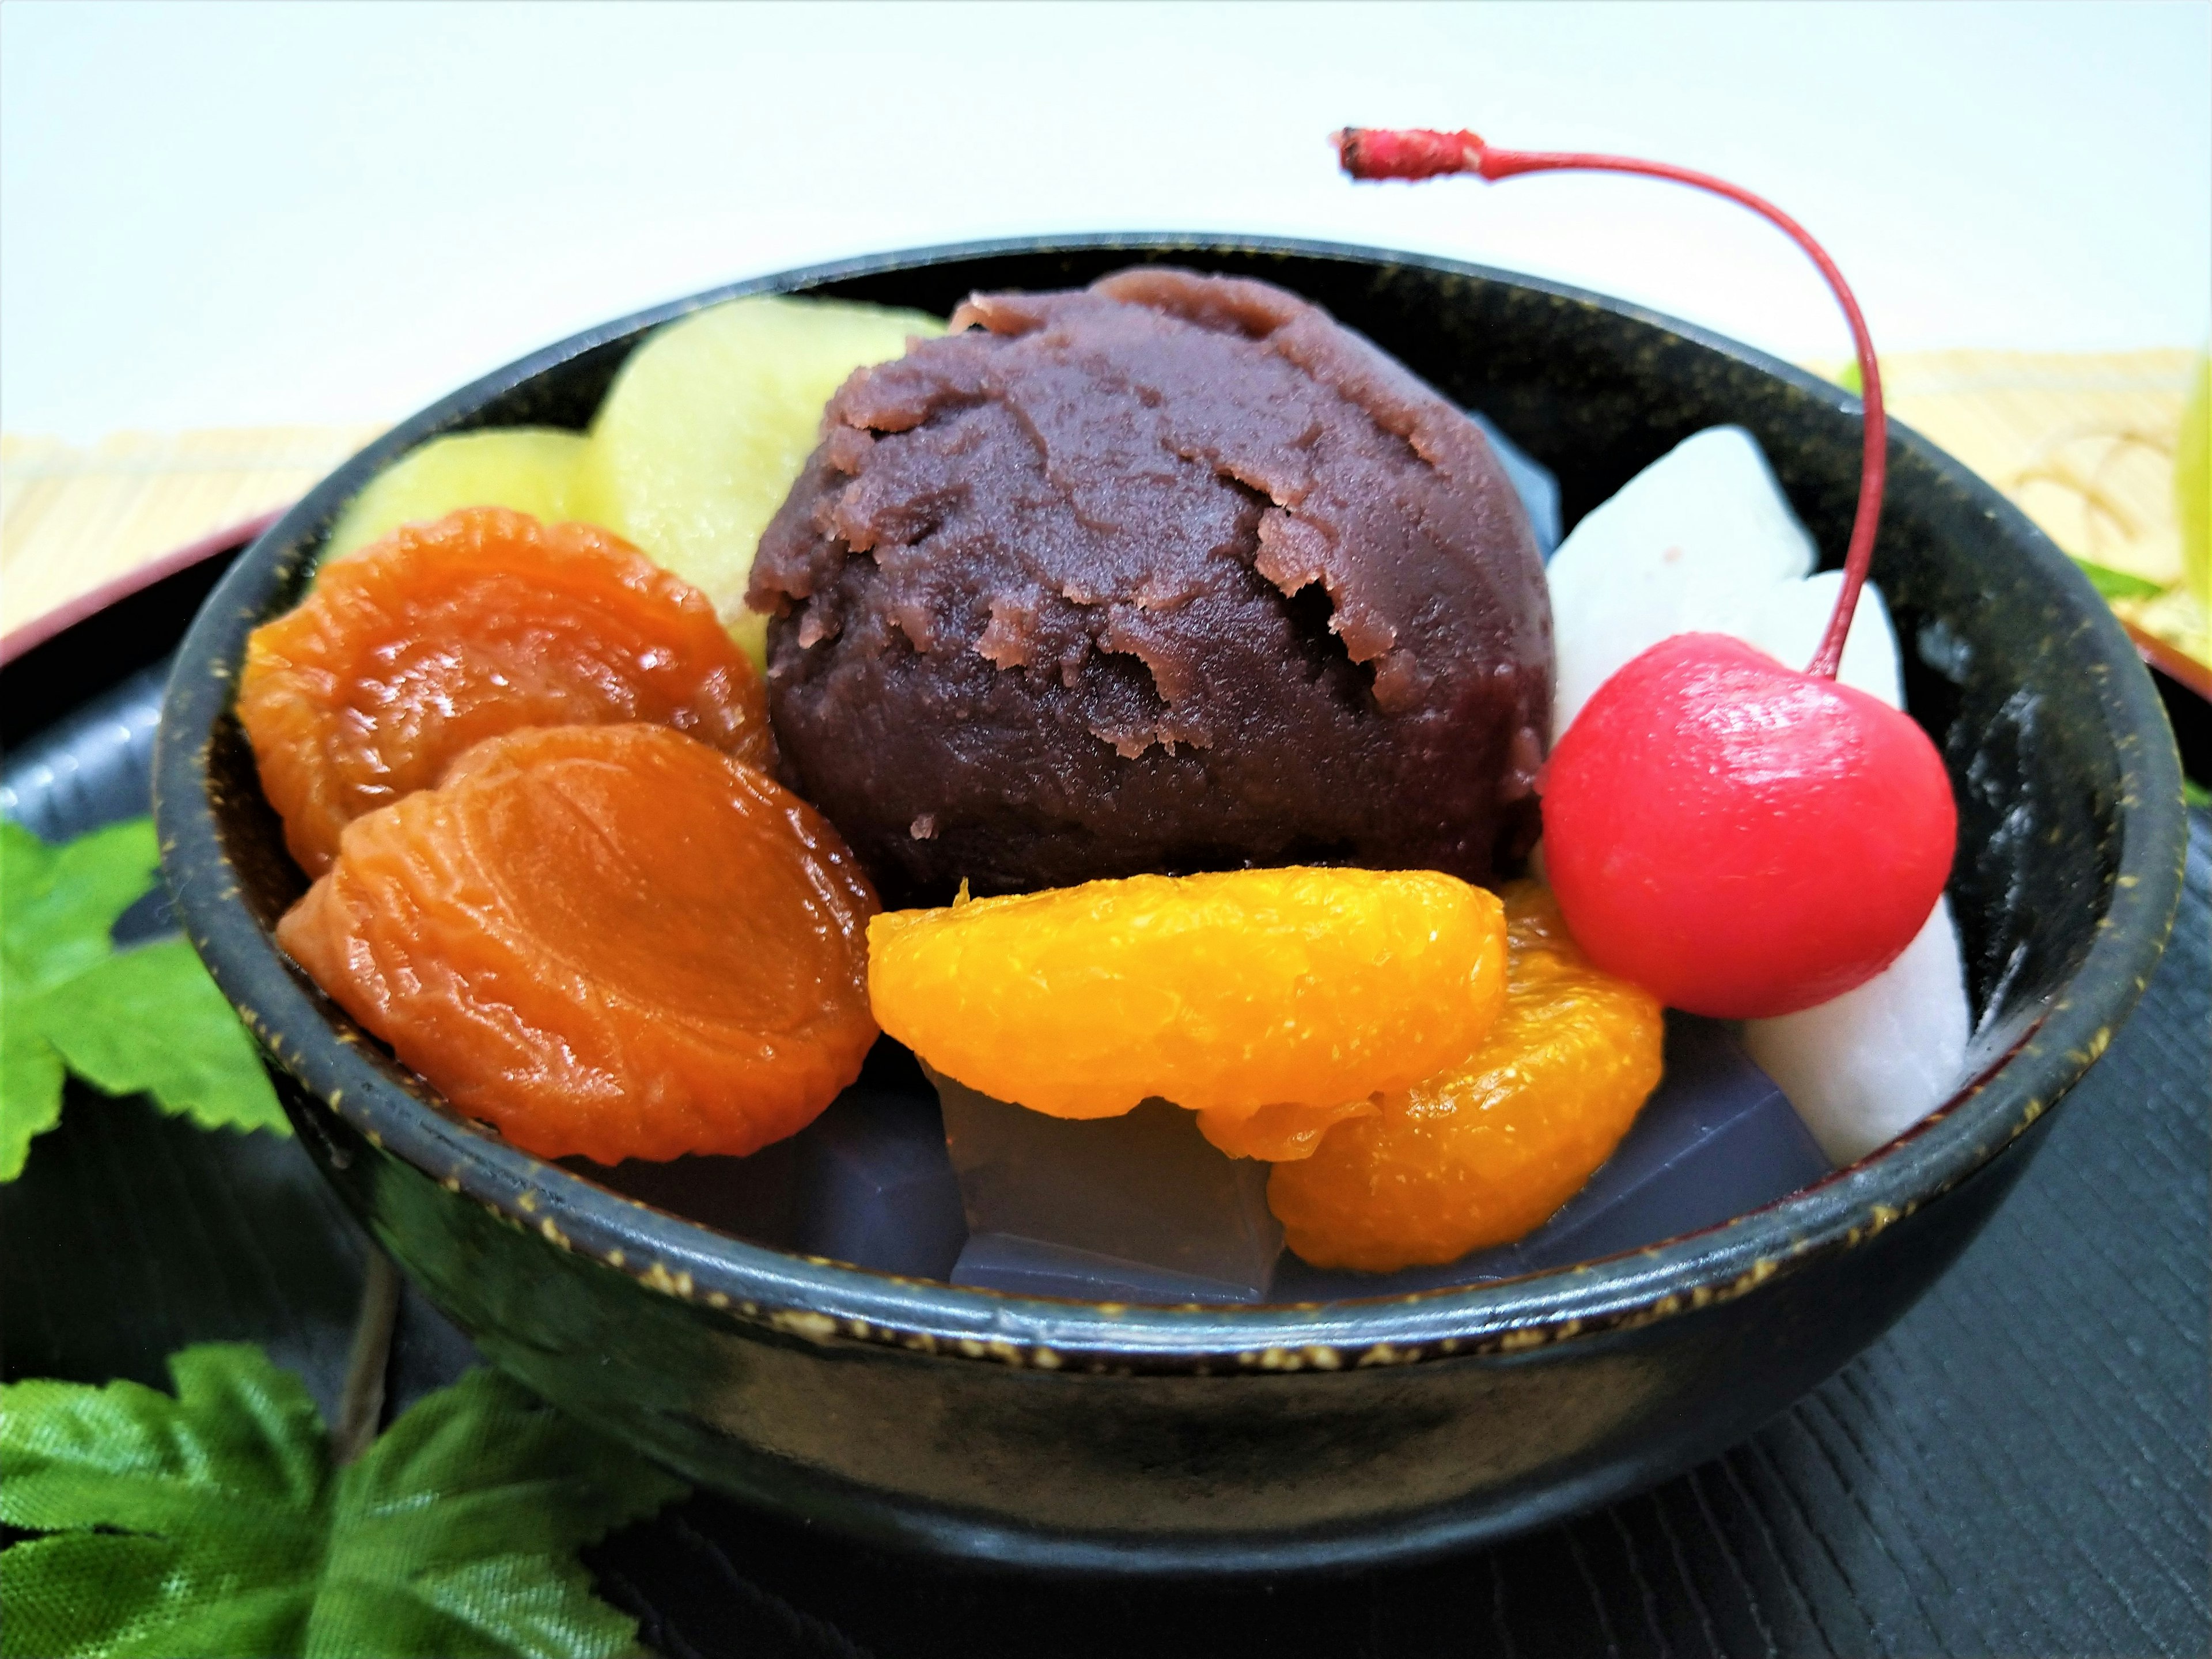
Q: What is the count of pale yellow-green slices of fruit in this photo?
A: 2